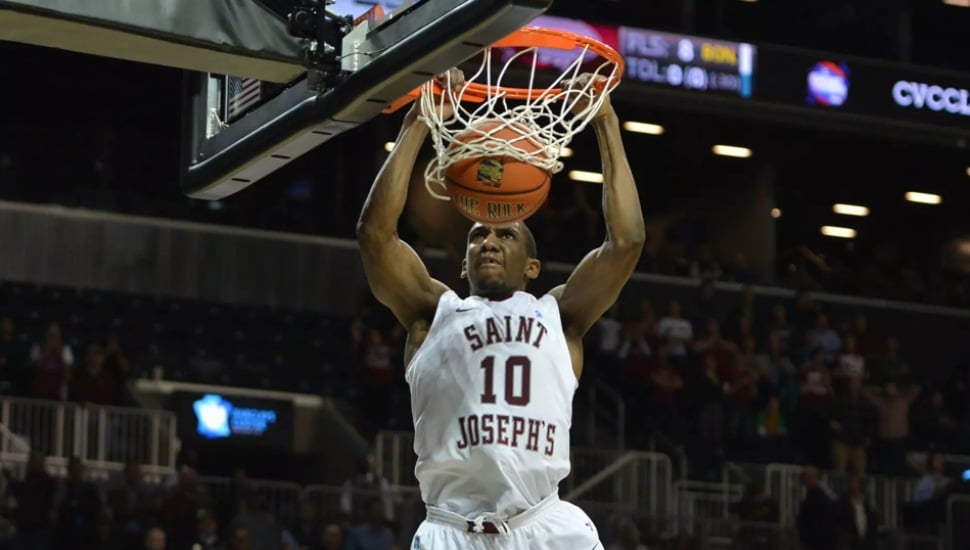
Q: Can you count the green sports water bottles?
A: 0